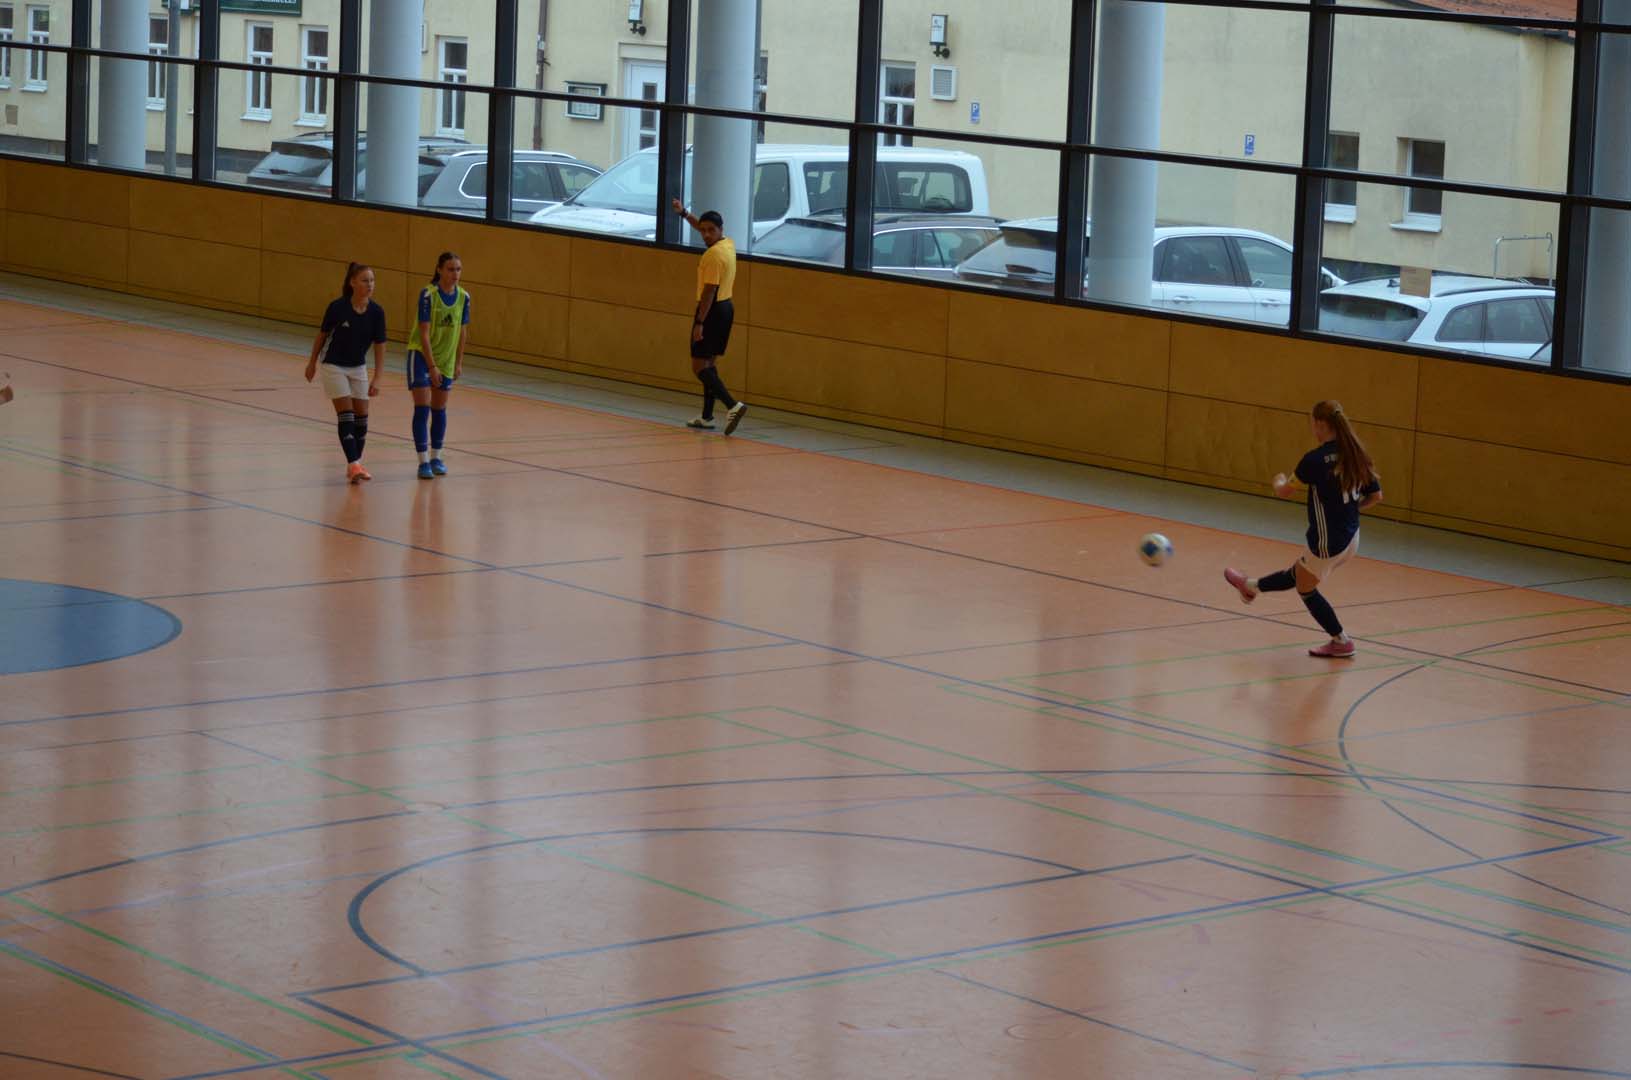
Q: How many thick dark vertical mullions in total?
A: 9